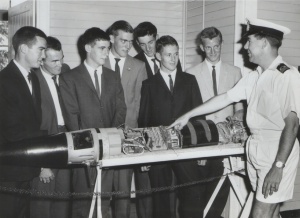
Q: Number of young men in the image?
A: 7